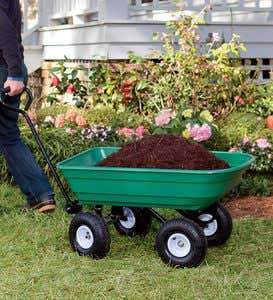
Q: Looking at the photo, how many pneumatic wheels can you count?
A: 4